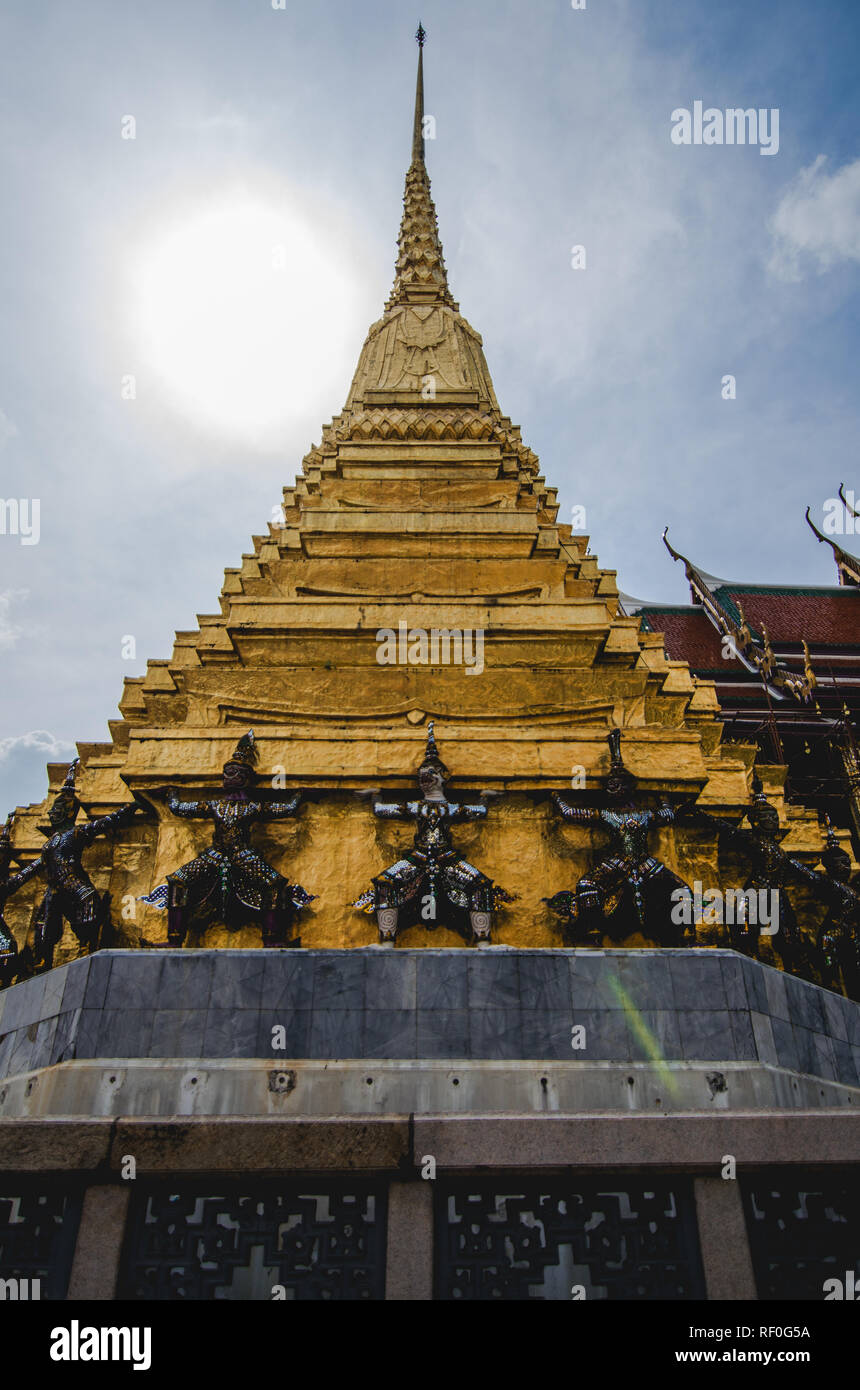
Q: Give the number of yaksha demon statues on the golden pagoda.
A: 7